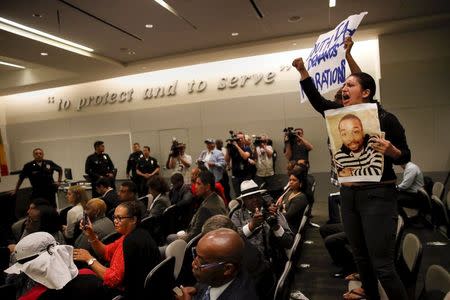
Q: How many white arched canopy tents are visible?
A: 0